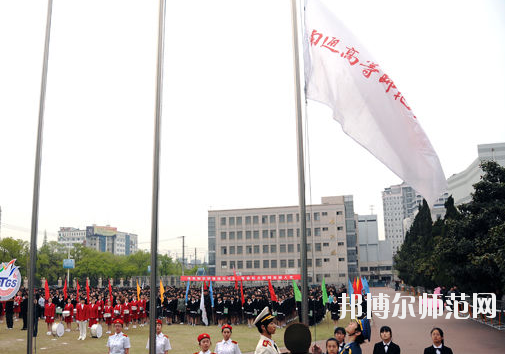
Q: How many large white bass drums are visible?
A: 2